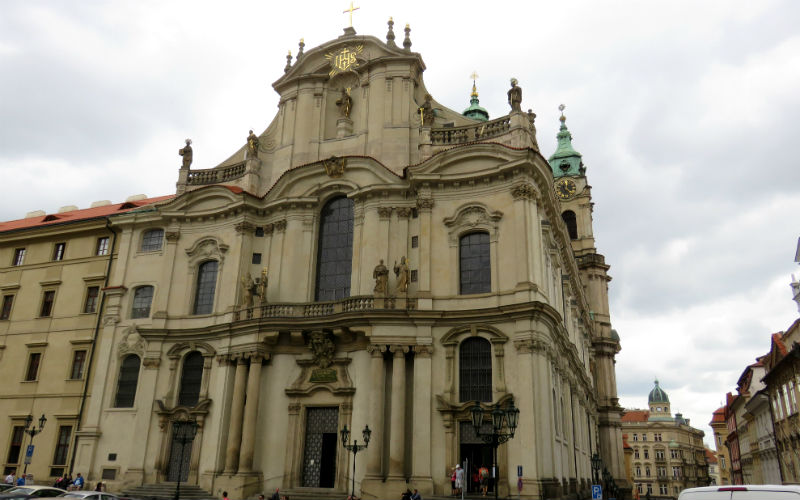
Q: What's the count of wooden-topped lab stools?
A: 0